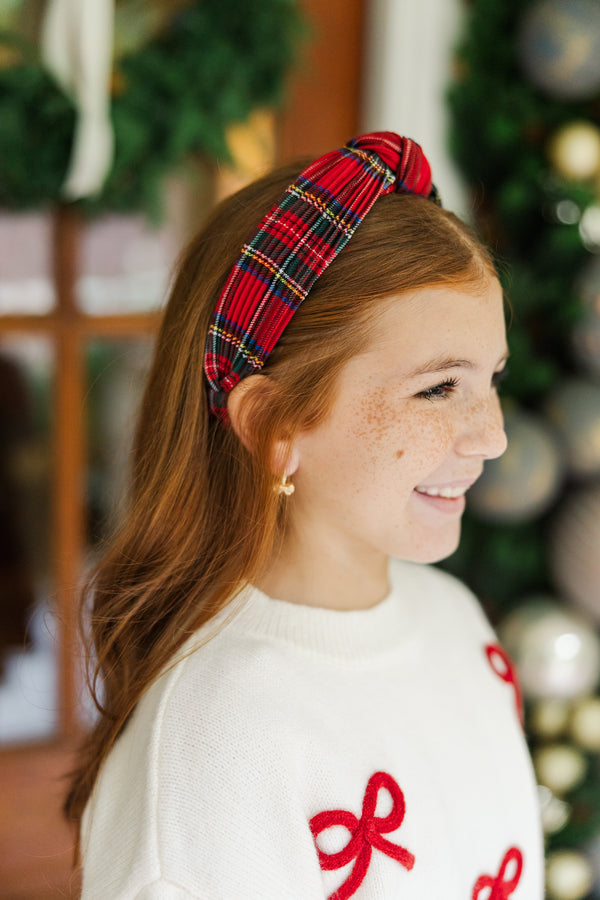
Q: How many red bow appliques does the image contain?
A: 3